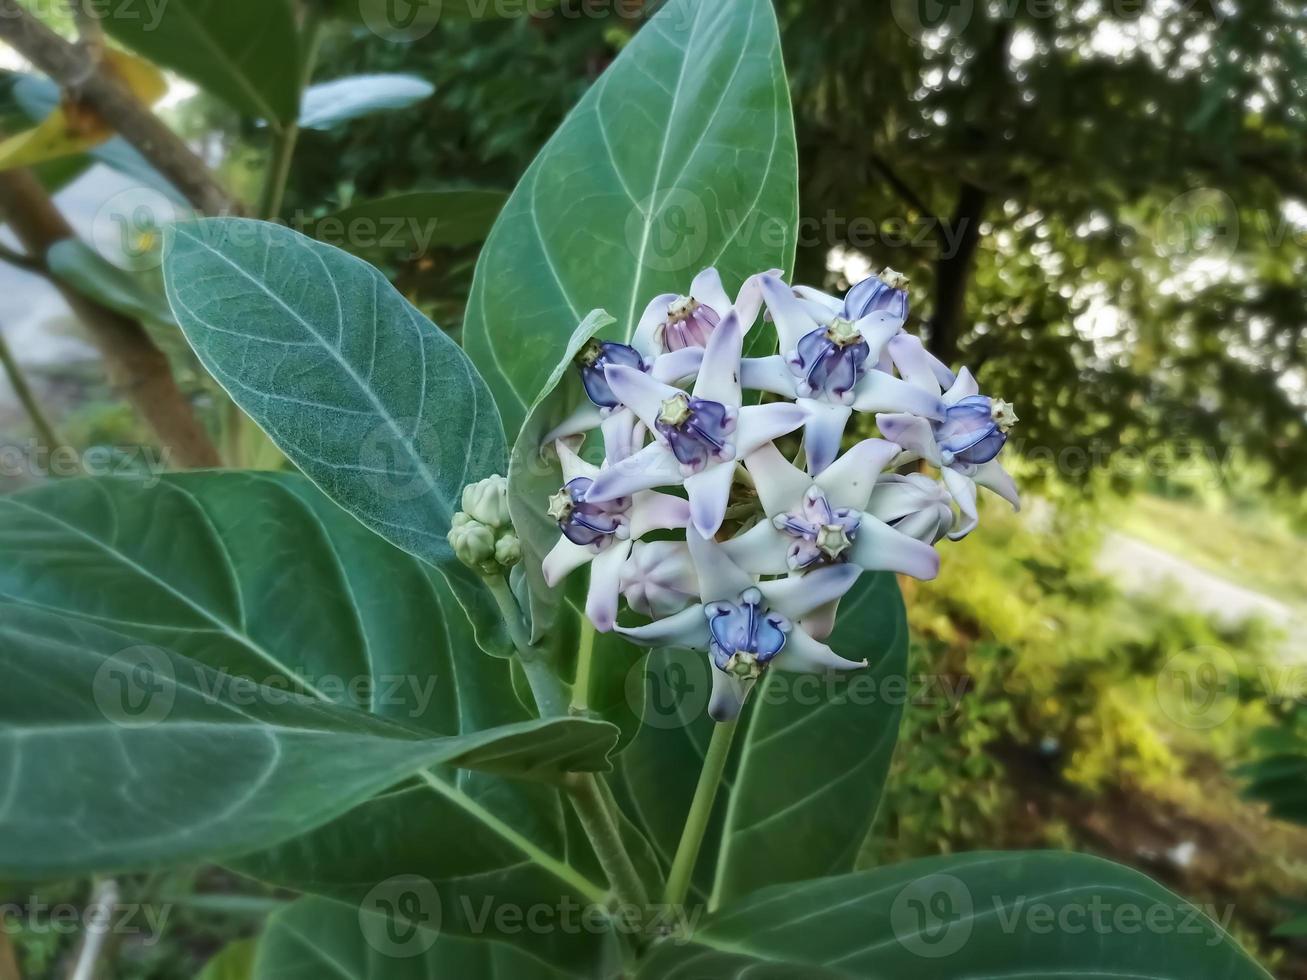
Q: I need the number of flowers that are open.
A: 9